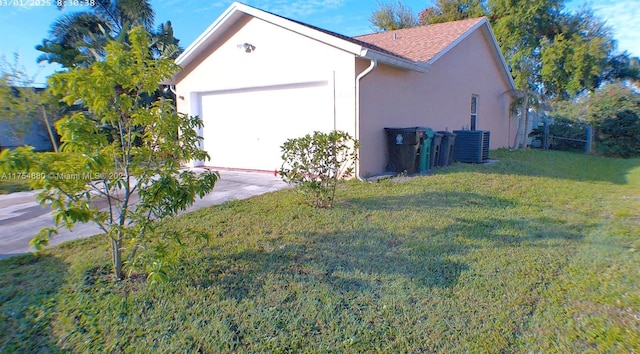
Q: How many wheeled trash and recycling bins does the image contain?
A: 4